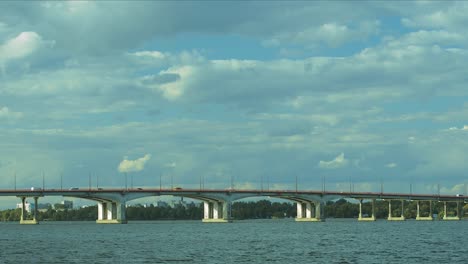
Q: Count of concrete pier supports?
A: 8